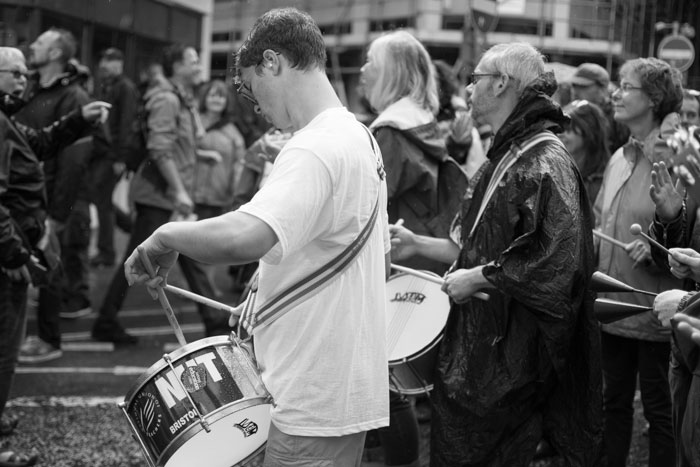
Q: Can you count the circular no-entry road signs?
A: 1